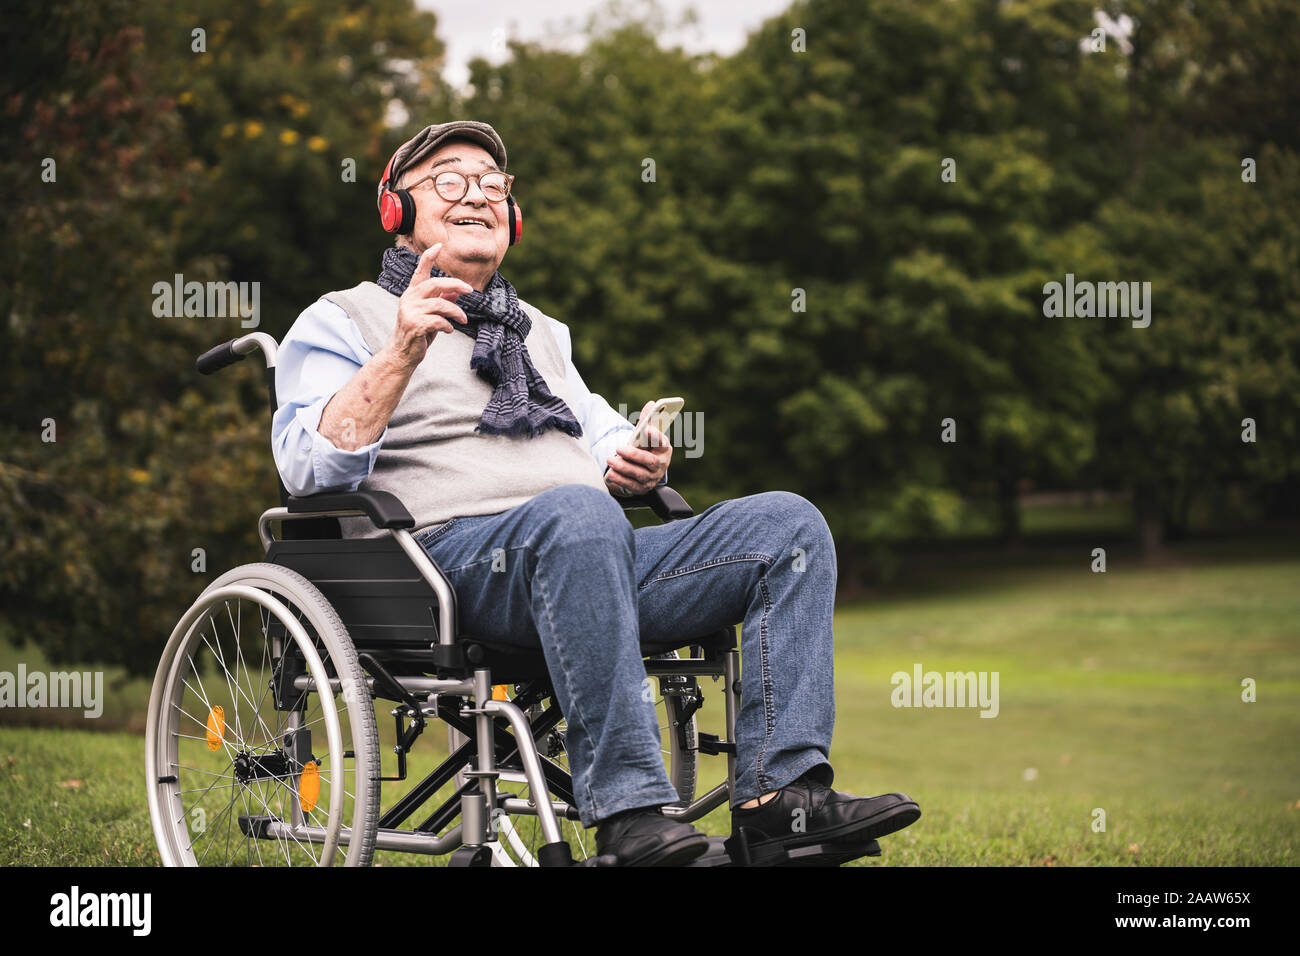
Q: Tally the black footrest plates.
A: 2